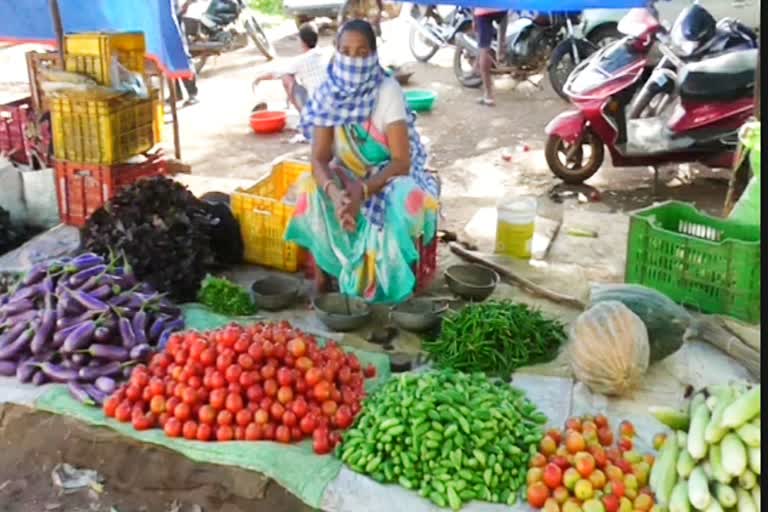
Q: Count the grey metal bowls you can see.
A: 4